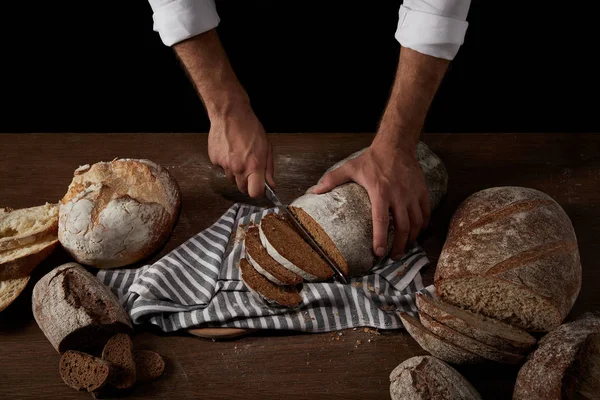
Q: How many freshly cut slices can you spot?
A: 3